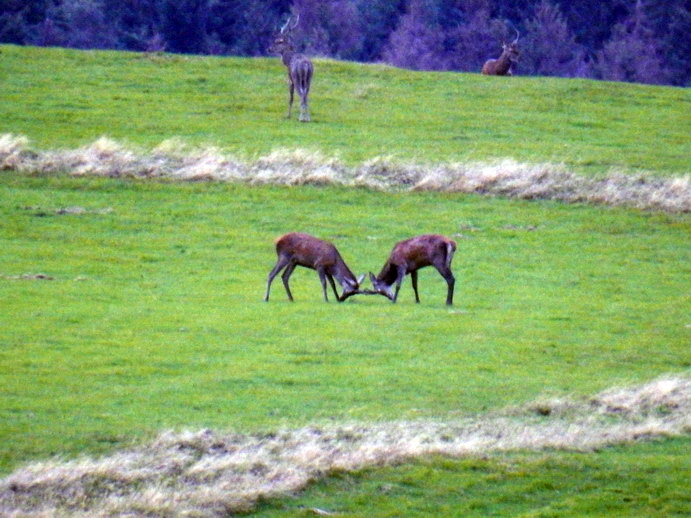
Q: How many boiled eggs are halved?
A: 0